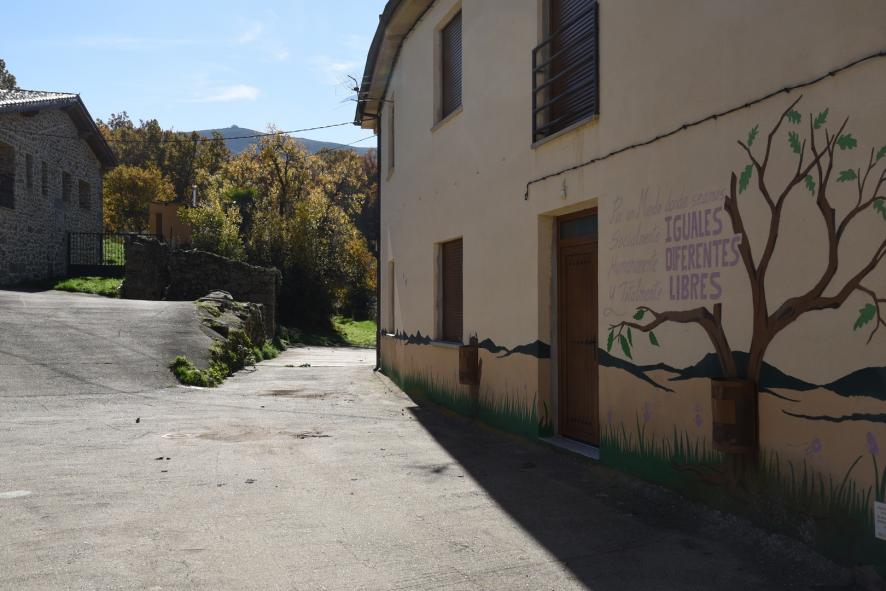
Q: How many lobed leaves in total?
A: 11